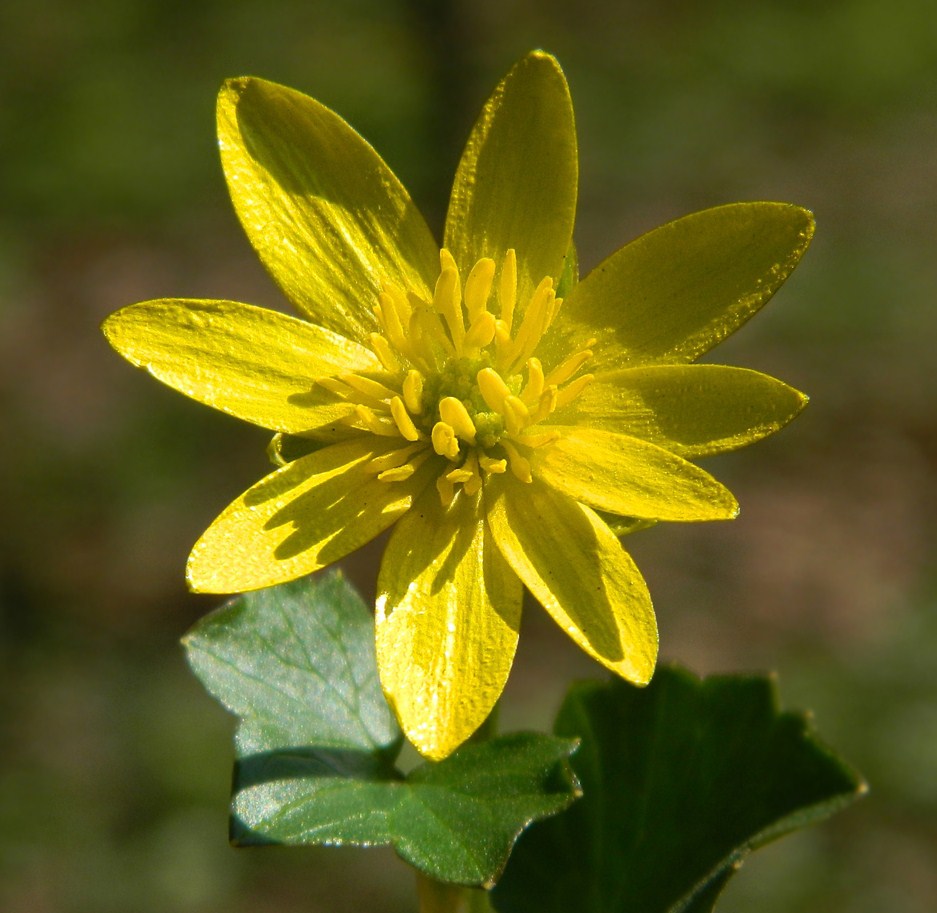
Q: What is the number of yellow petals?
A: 9